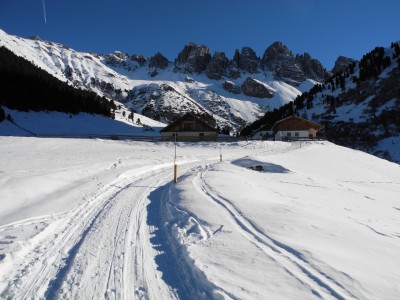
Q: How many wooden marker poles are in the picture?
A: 2